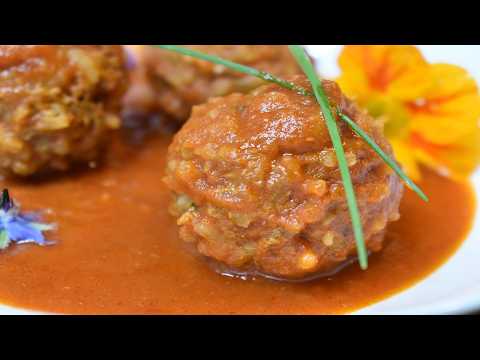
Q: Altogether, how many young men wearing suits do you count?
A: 0